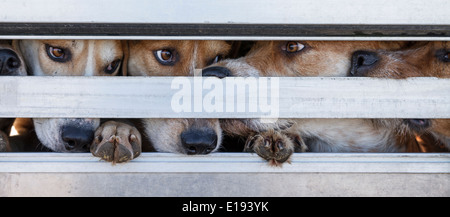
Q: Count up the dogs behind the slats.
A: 5